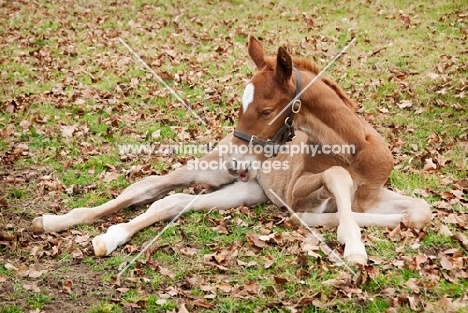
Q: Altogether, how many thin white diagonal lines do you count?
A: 4